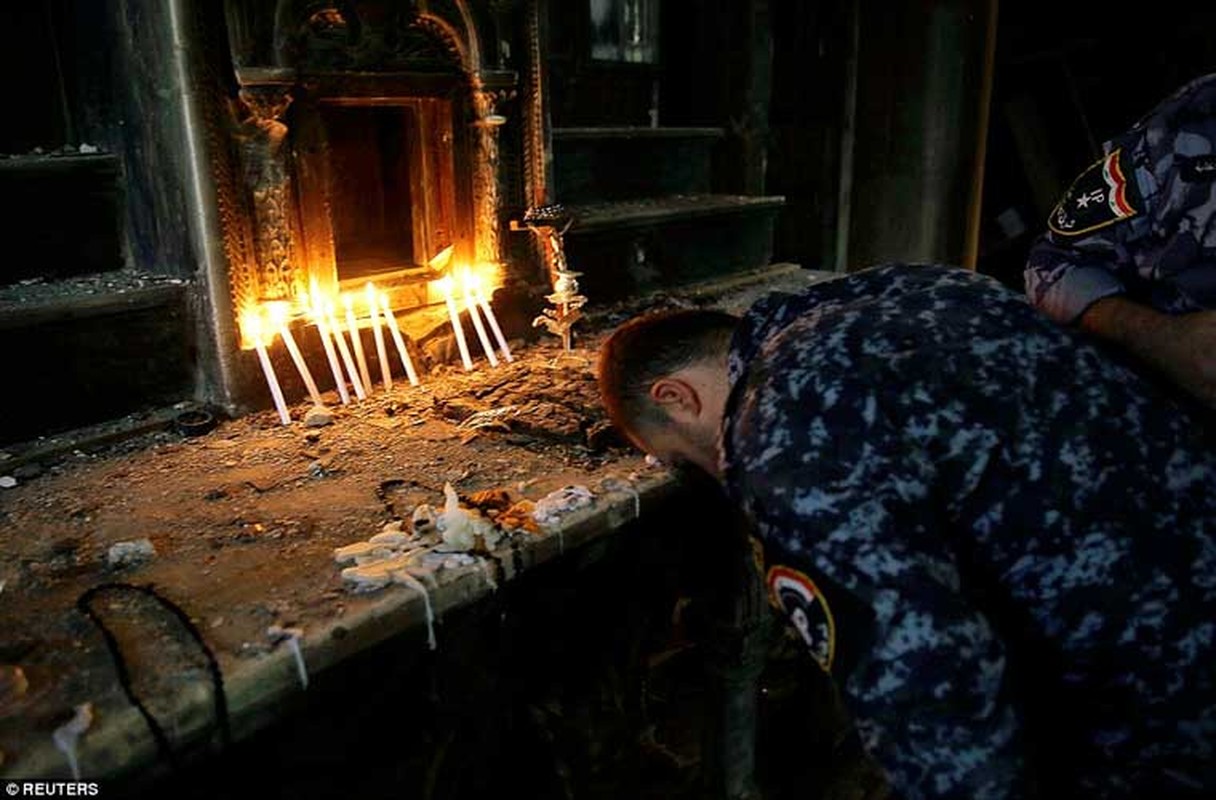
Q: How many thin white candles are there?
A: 10